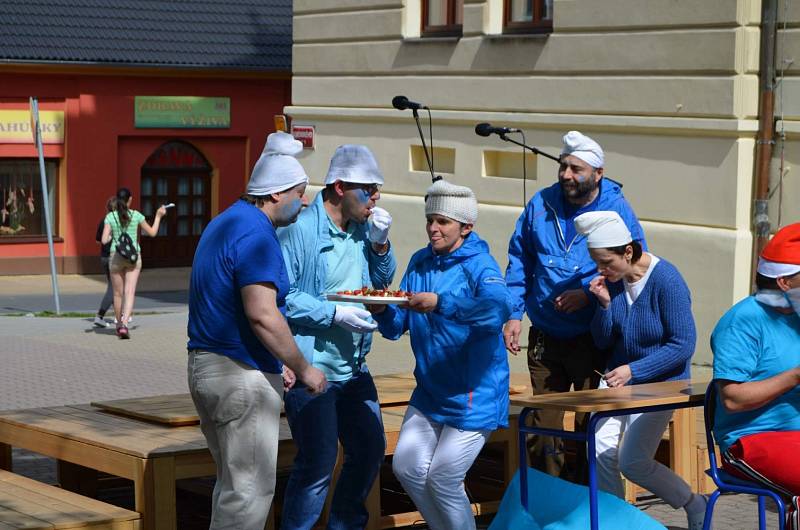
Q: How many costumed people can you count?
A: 6